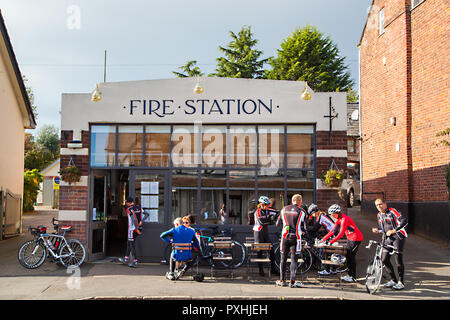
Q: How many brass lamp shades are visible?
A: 3